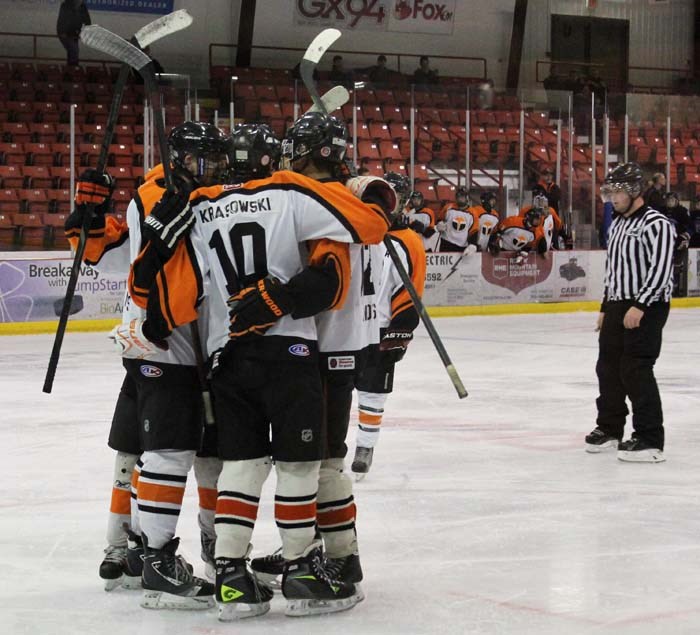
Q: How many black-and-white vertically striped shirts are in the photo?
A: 1